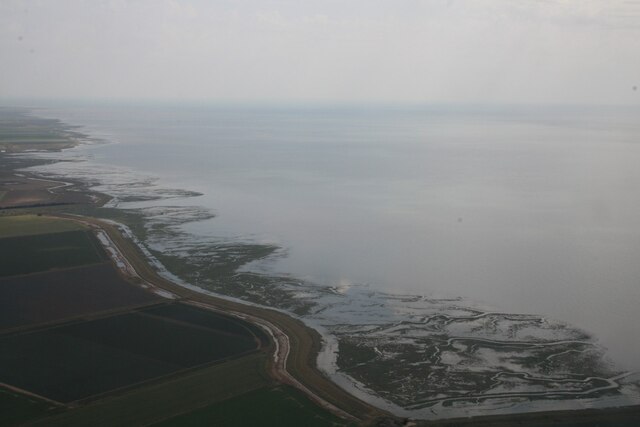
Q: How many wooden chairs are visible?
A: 0